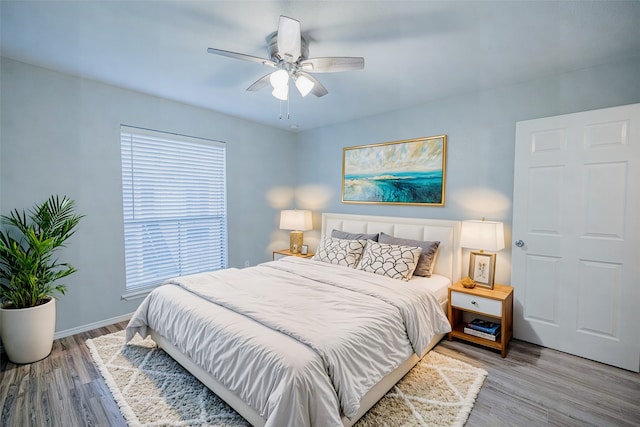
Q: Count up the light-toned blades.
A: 5